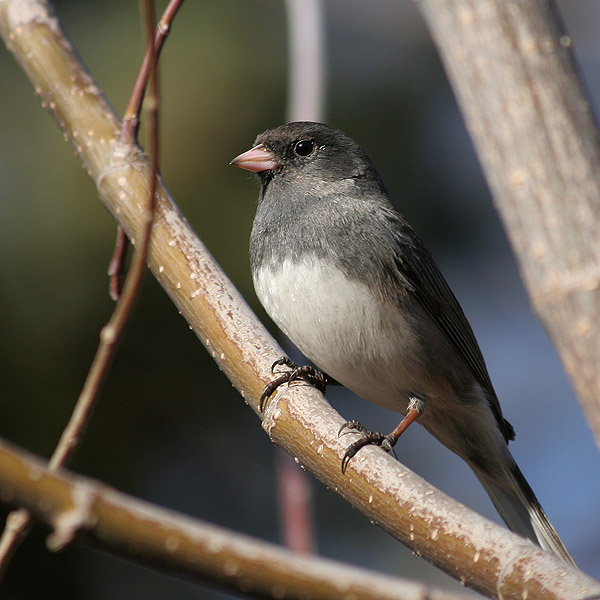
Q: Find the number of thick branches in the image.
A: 3